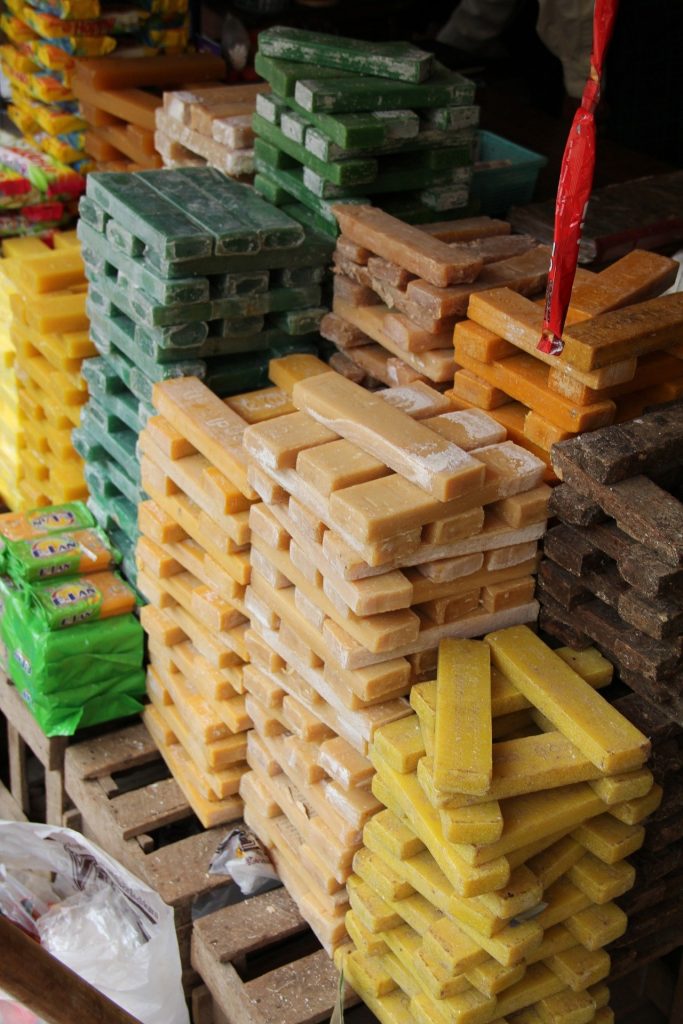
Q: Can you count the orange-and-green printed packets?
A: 3